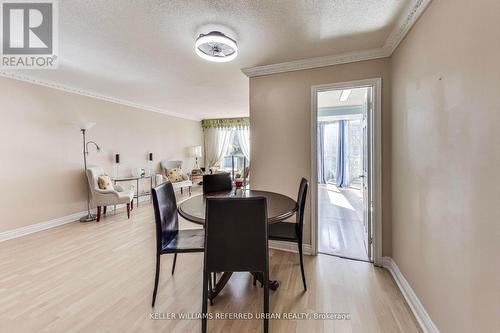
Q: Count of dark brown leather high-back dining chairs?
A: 4